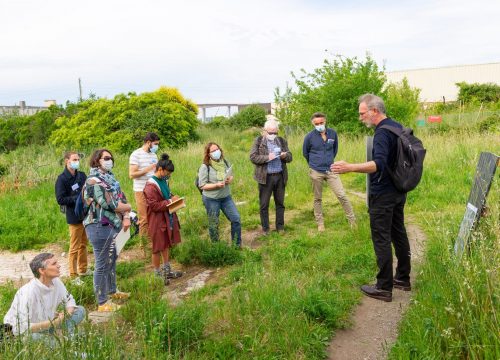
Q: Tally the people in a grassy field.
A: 9